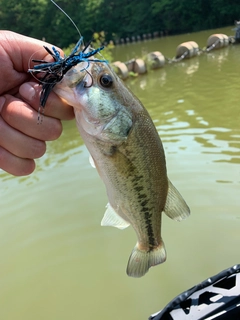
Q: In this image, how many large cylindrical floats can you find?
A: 5